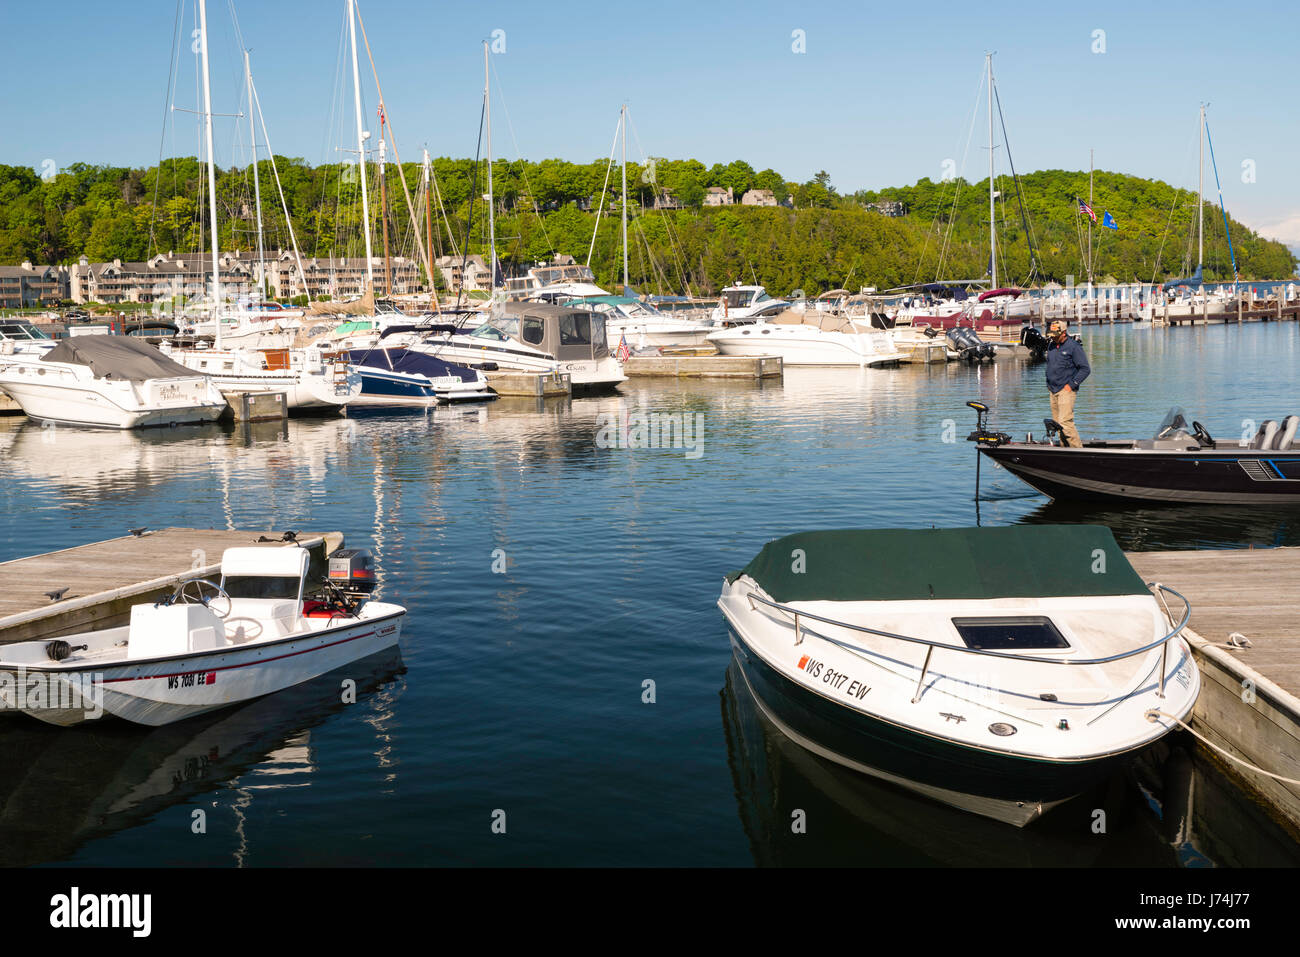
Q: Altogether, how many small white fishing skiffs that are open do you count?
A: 1